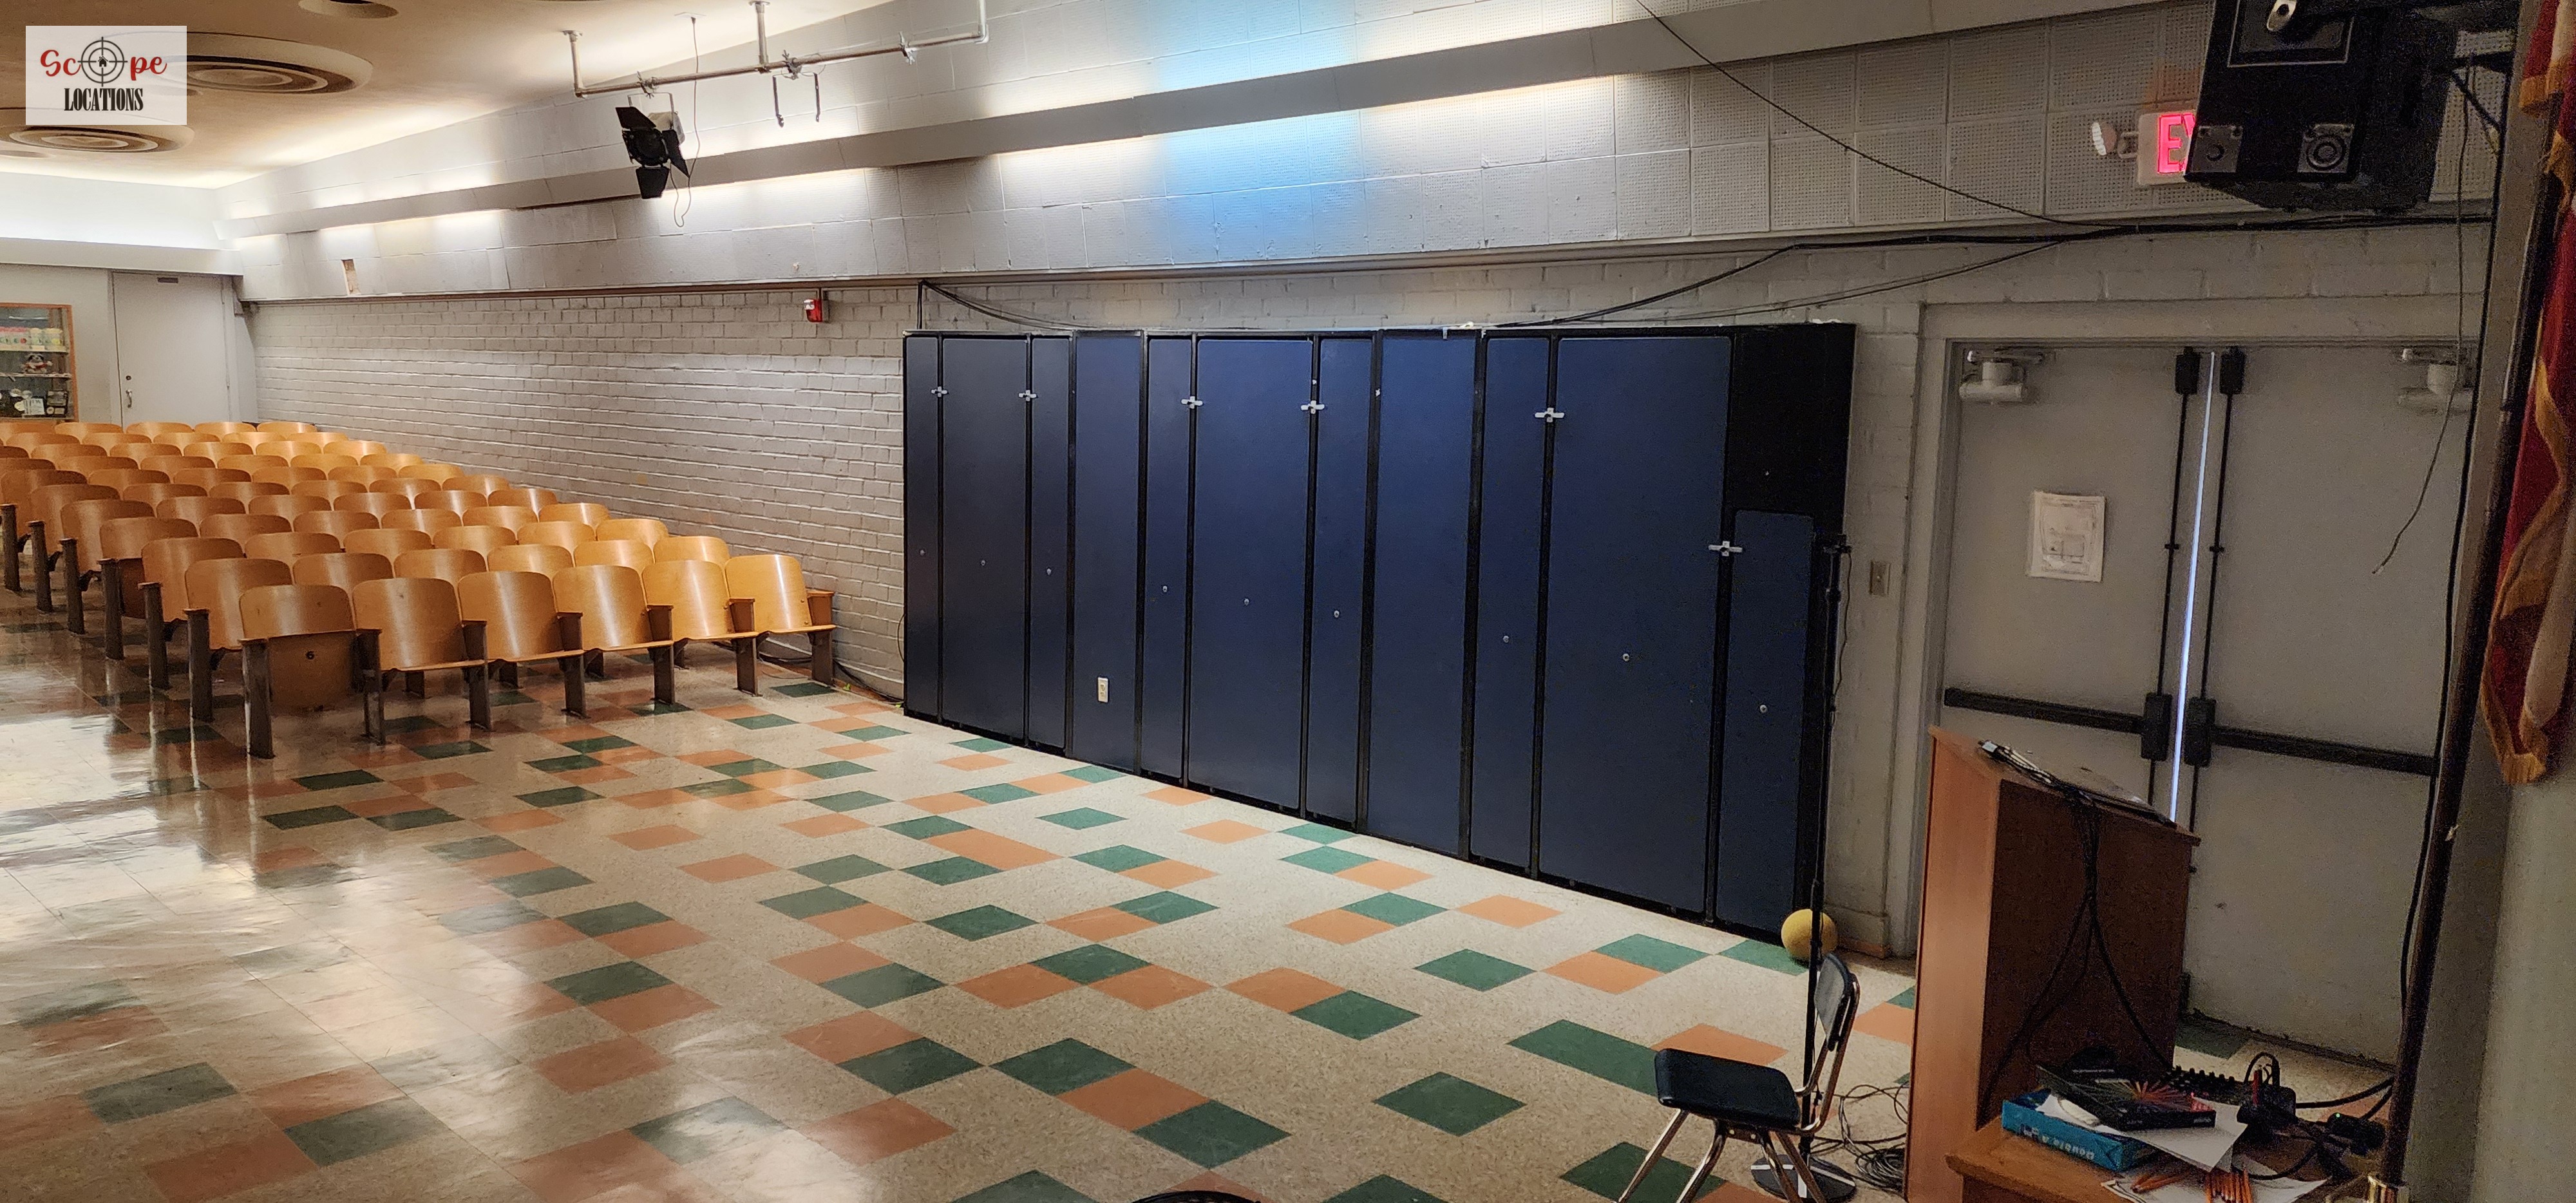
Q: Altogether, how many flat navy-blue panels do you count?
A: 11